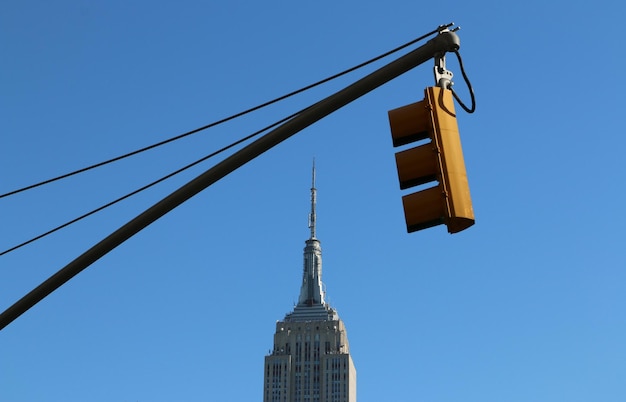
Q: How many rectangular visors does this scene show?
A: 3